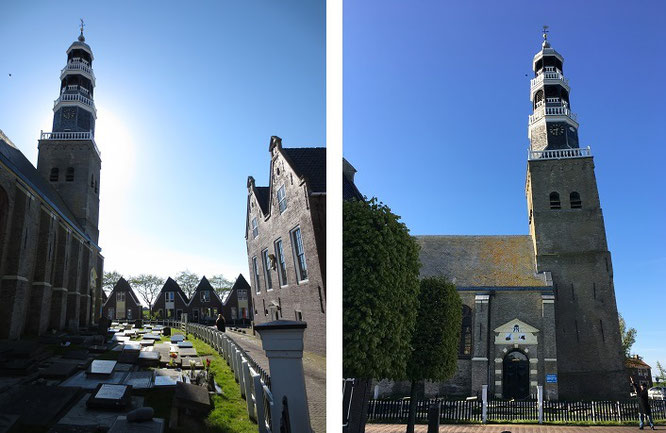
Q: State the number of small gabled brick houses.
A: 4